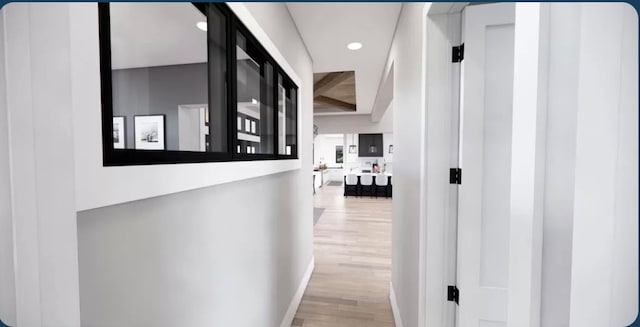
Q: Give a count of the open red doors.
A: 0